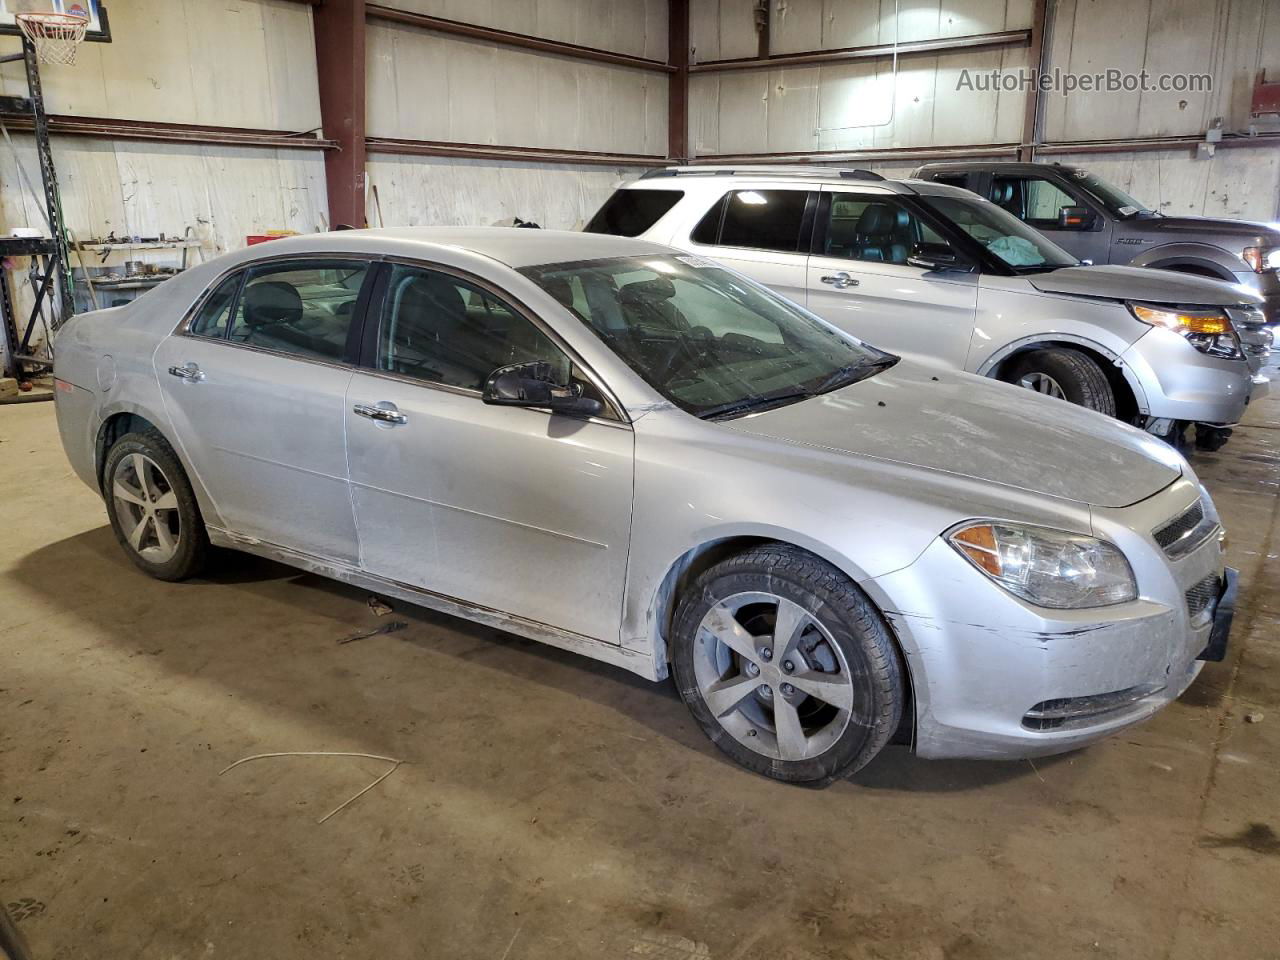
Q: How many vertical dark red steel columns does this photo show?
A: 3